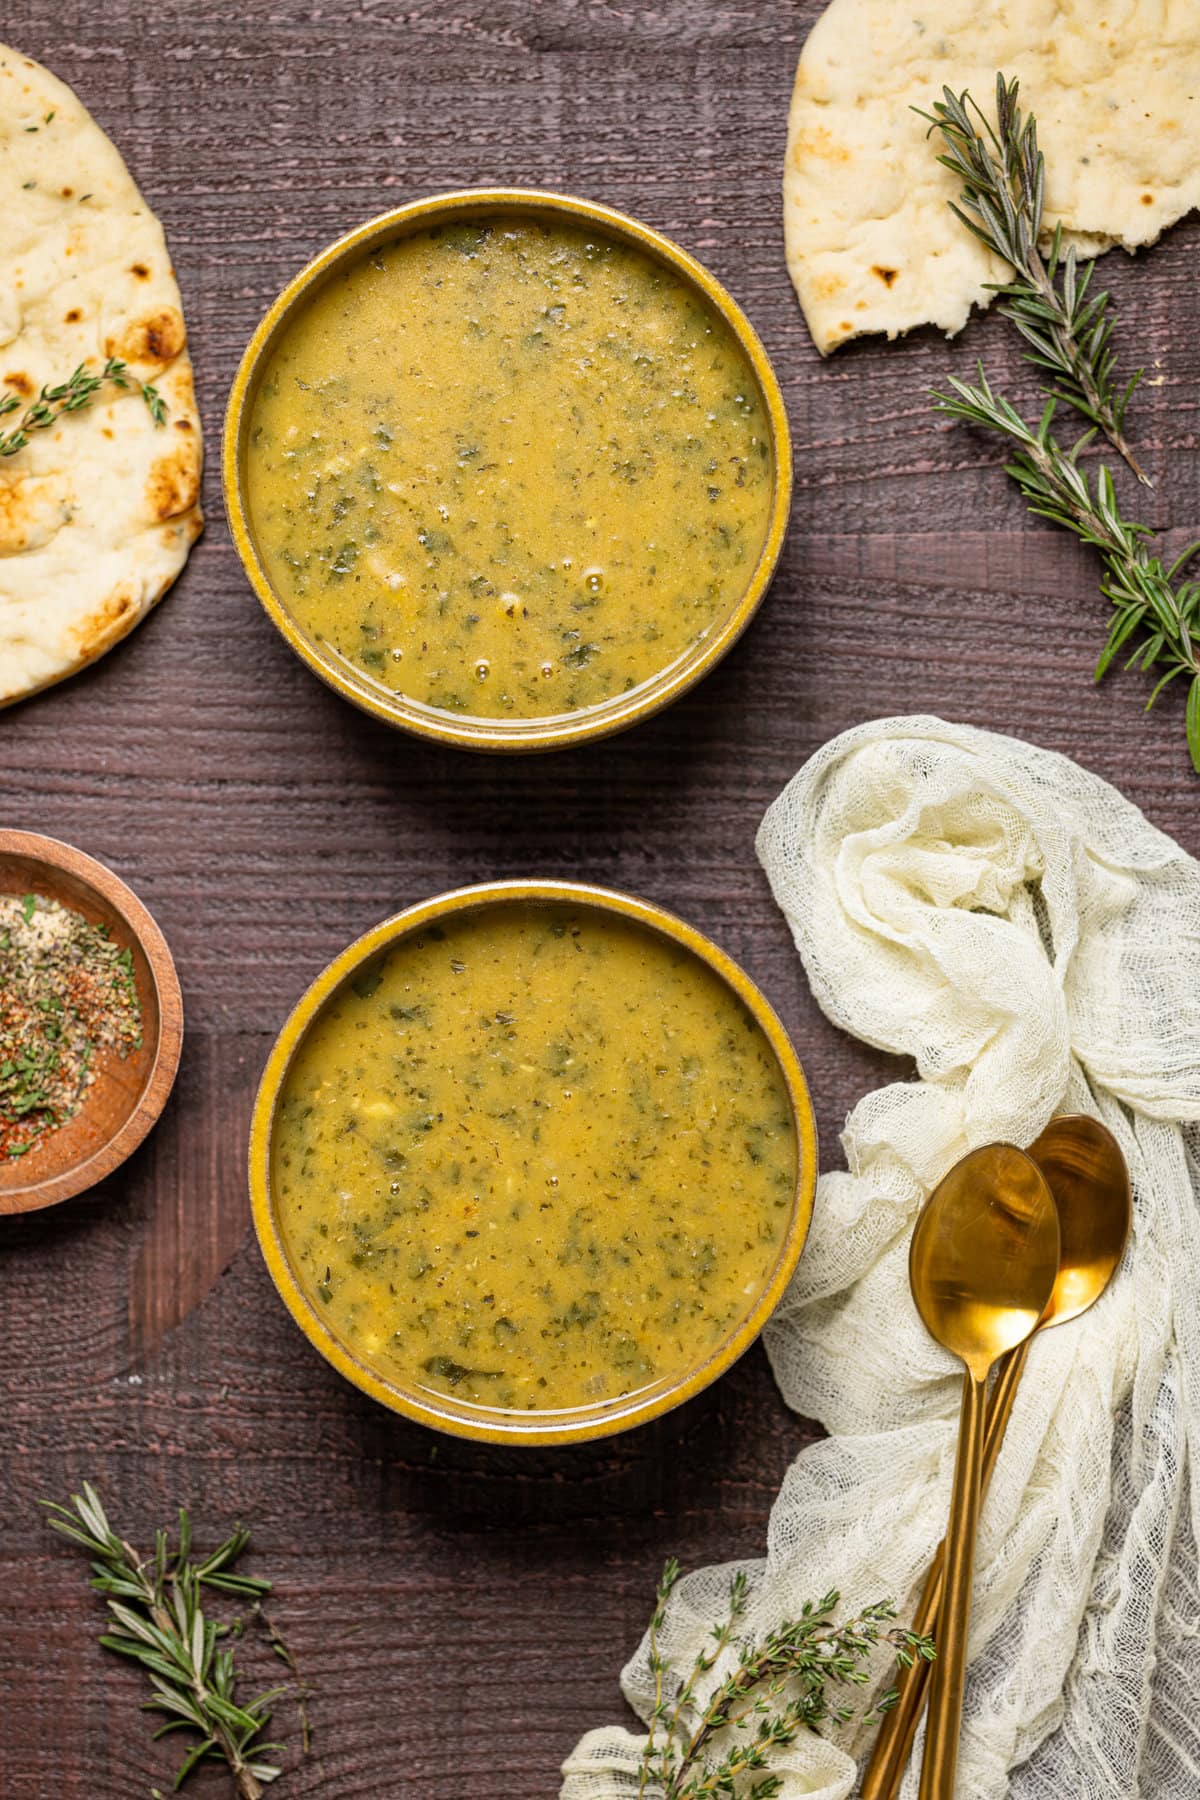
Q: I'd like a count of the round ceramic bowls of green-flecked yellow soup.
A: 2